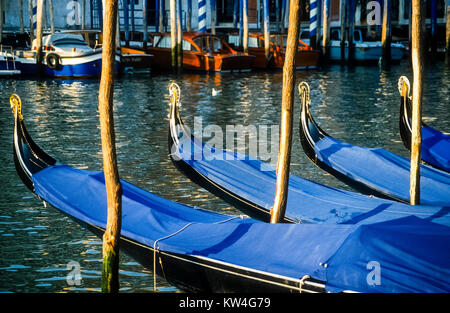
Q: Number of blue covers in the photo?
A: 4